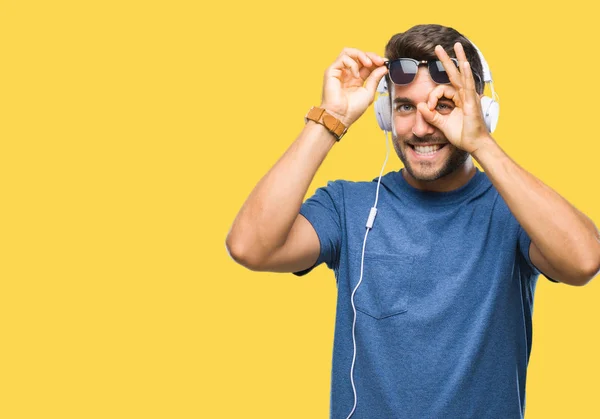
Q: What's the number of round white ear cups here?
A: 2